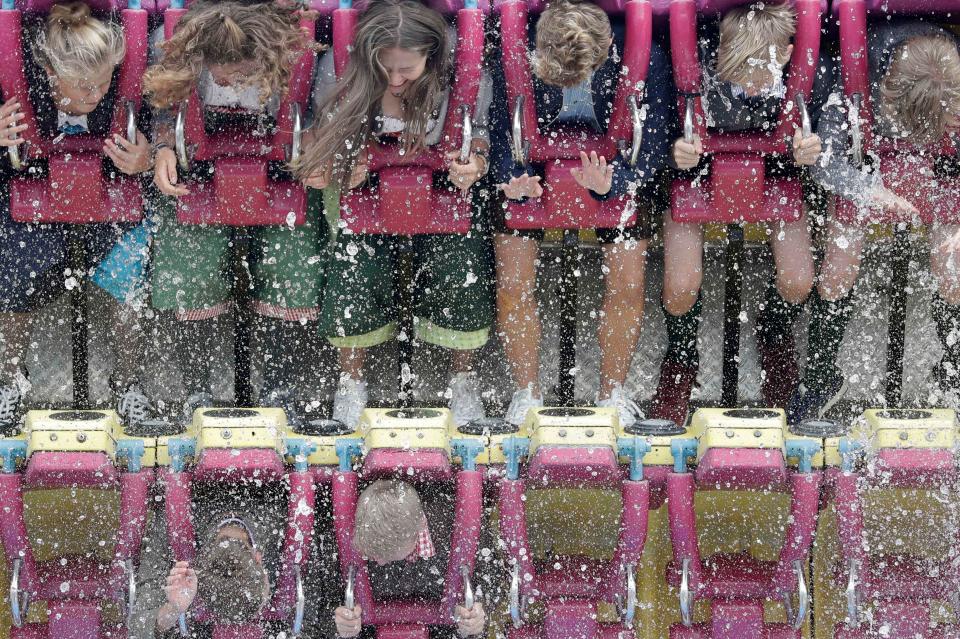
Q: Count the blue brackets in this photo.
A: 11